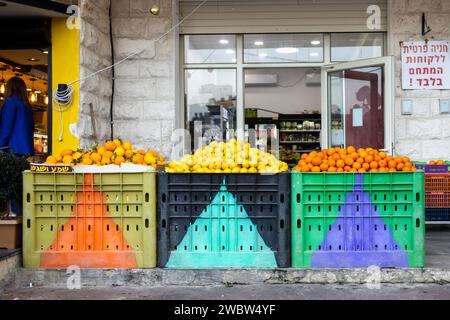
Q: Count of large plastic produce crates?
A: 3